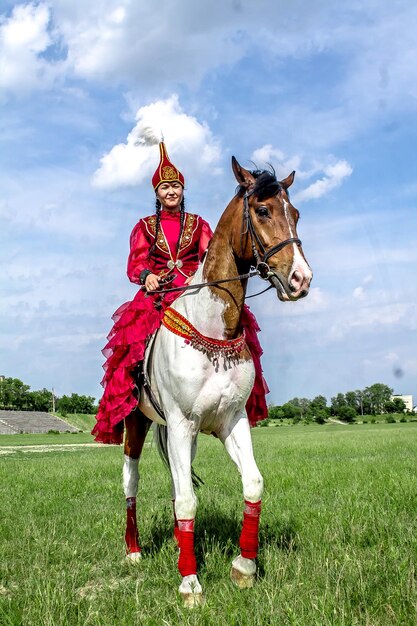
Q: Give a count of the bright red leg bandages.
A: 4